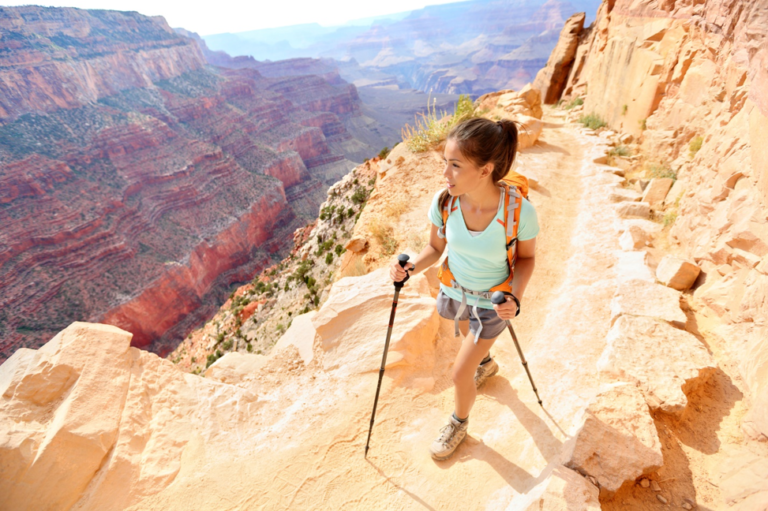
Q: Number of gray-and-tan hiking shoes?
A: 2